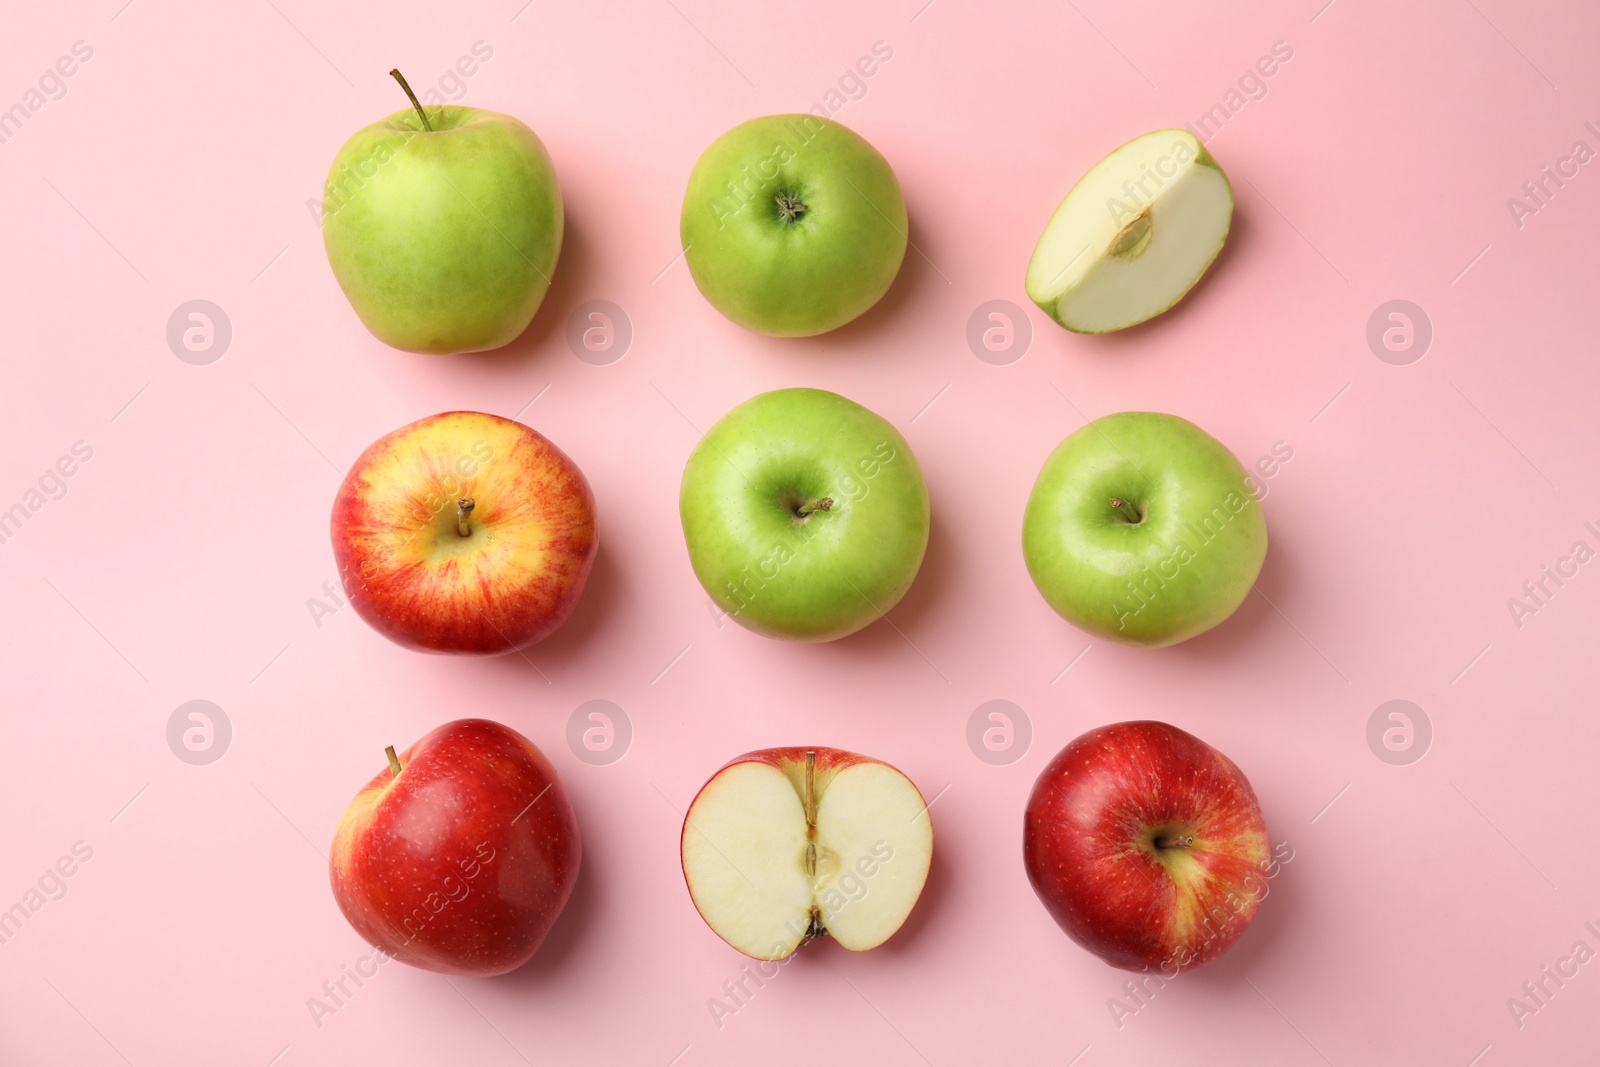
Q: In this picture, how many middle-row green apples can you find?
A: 2